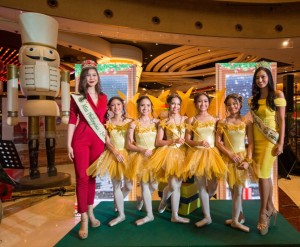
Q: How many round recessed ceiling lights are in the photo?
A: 6